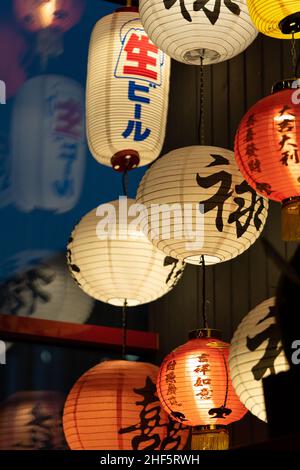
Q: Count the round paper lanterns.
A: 8